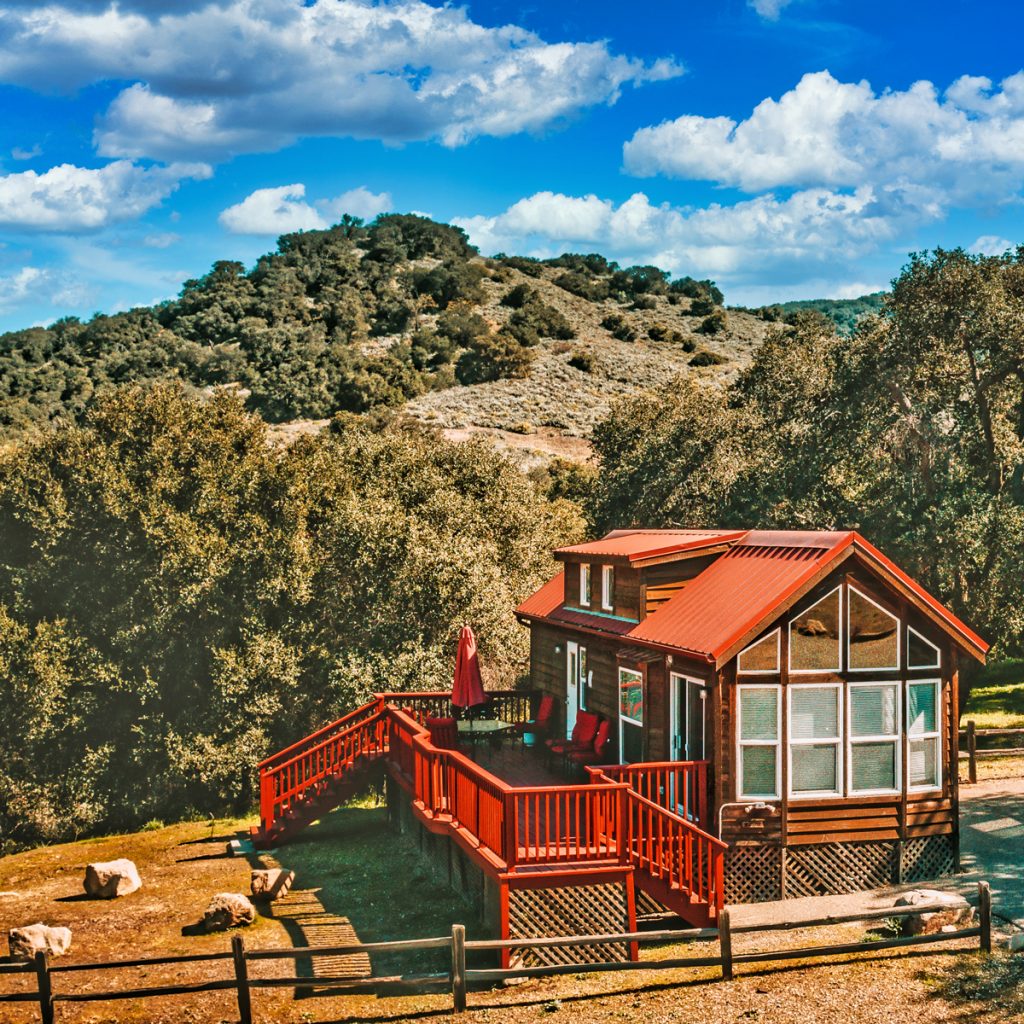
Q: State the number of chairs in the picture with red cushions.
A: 4